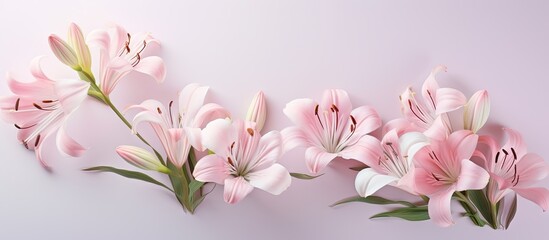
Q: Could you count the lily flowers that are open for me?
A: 9